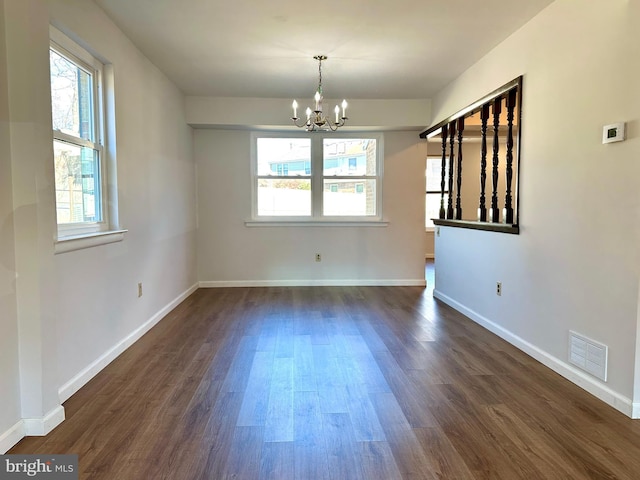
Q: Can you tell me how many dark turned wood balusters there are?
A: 6